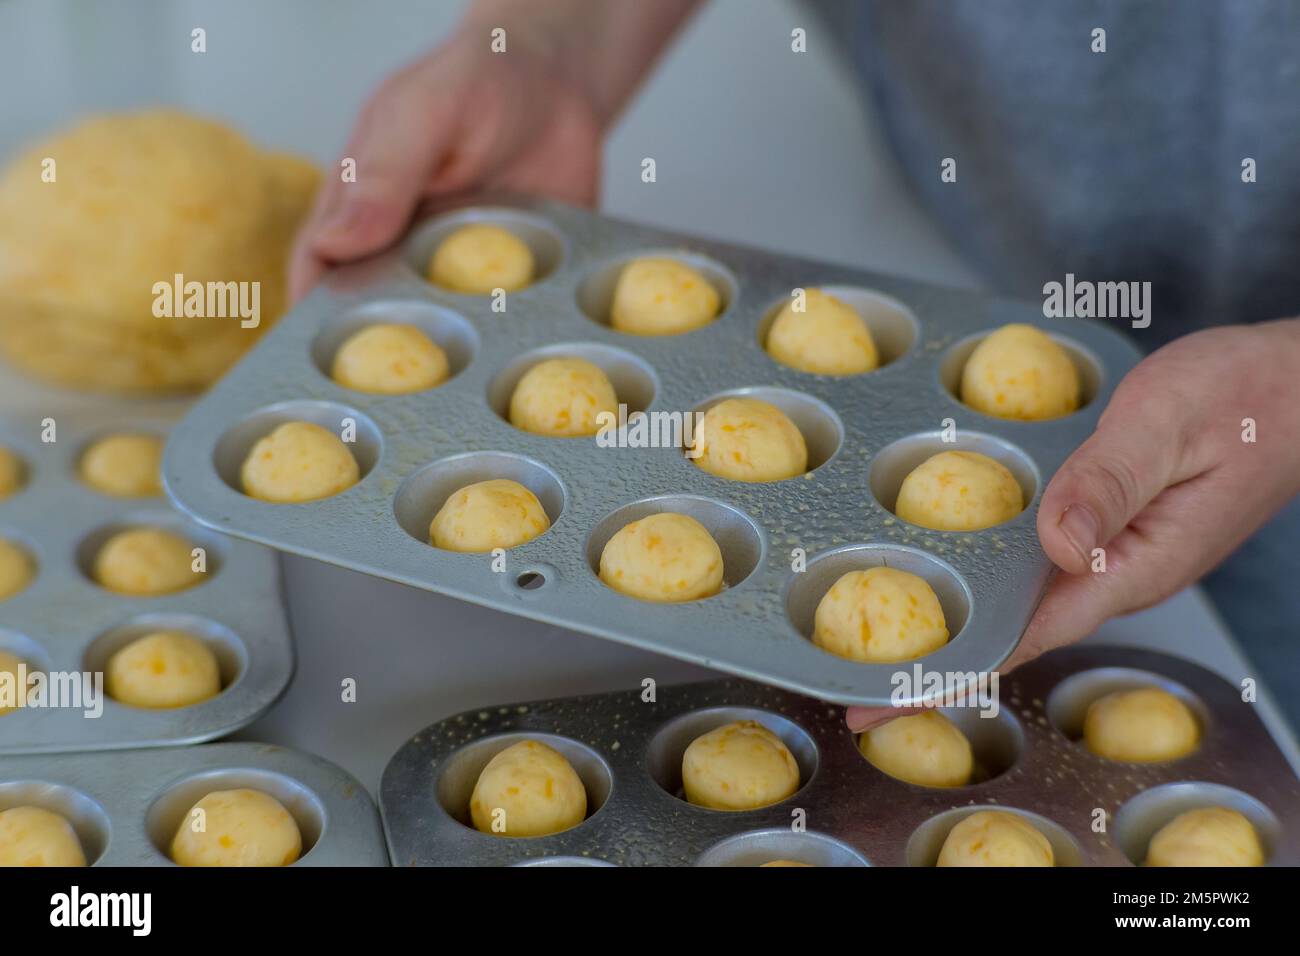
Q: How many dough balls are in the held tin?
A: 12